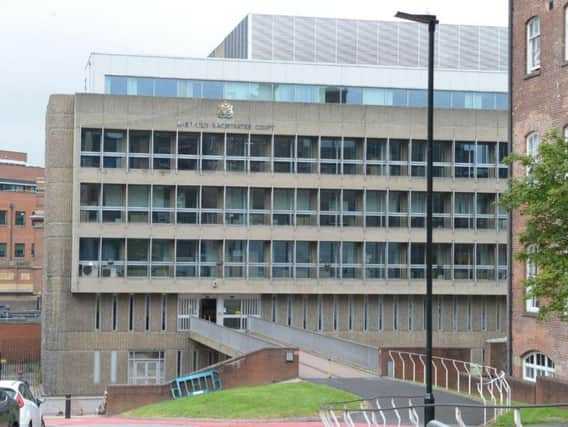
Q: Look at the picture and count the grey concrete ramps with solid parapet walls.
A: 1